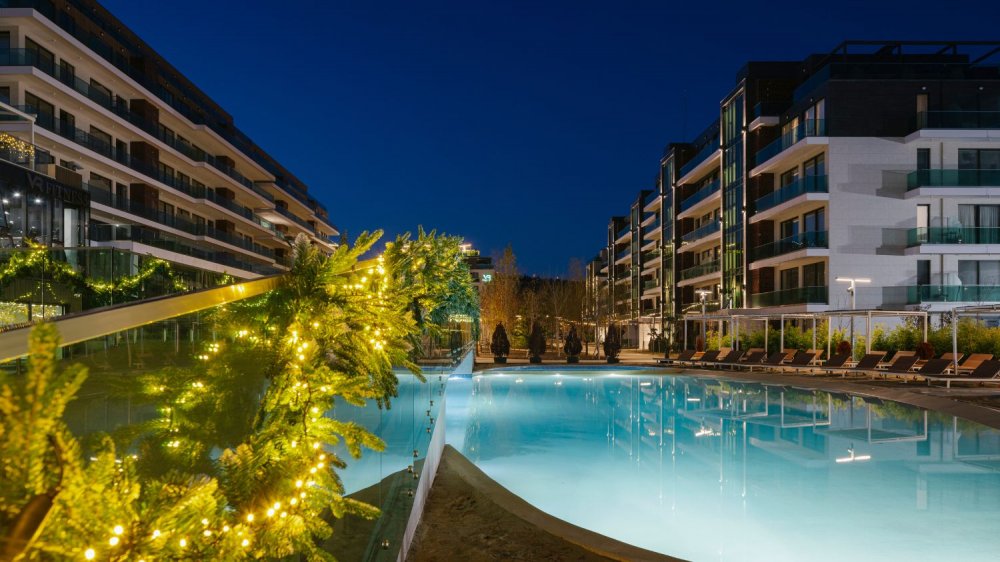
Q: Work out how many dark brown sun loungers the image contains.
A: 11